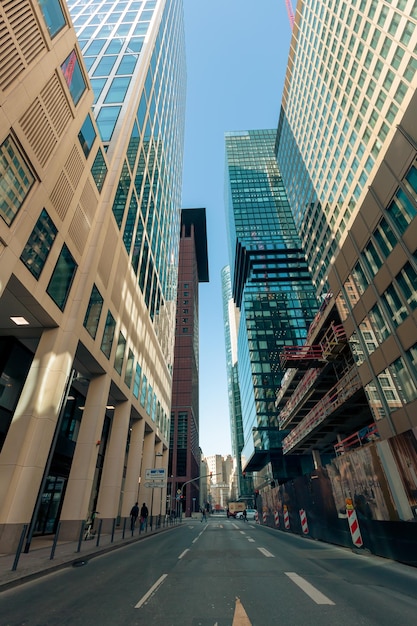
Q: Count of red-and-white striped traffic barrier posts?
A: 6